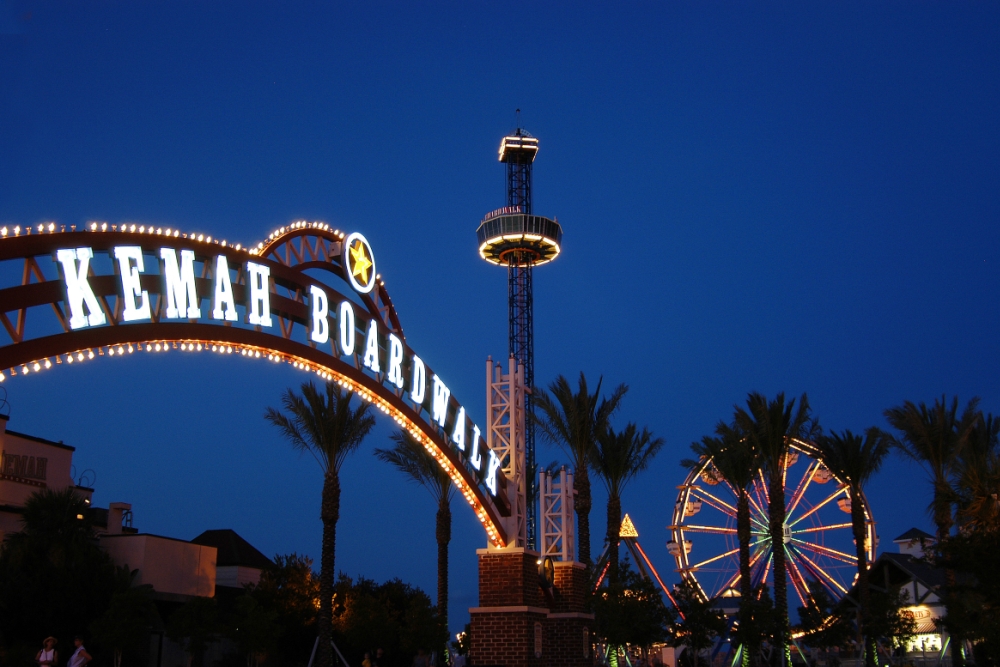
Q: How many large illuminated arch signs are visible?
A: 1